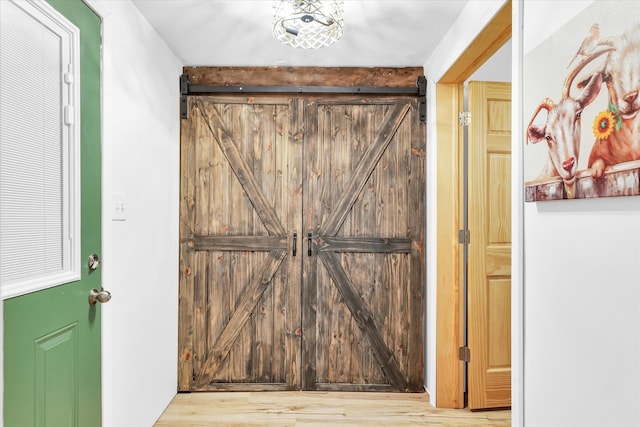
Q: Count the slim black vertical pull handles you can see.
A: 2